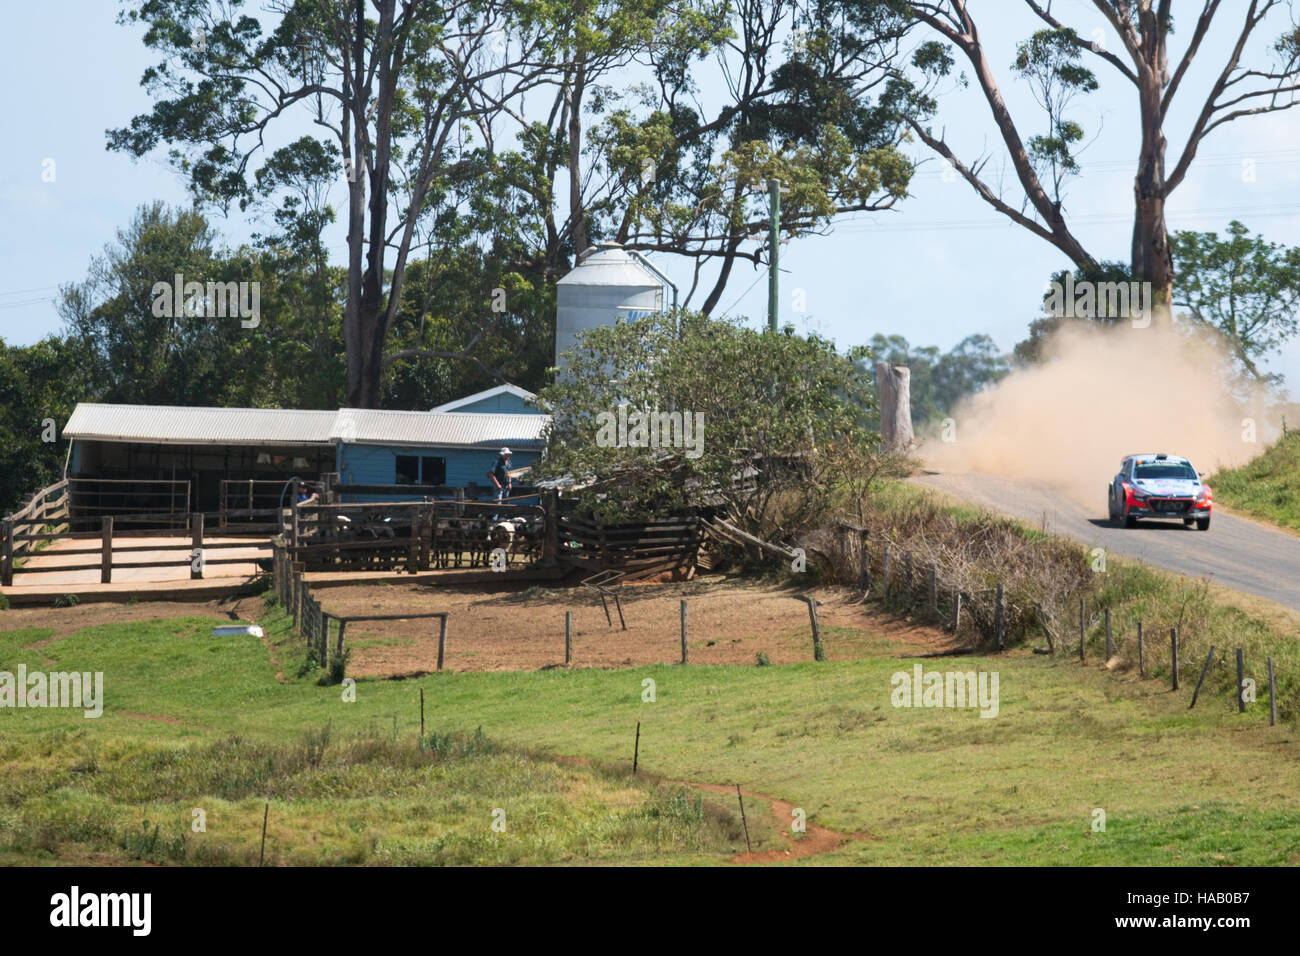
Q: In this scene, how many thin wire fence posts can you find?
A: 4